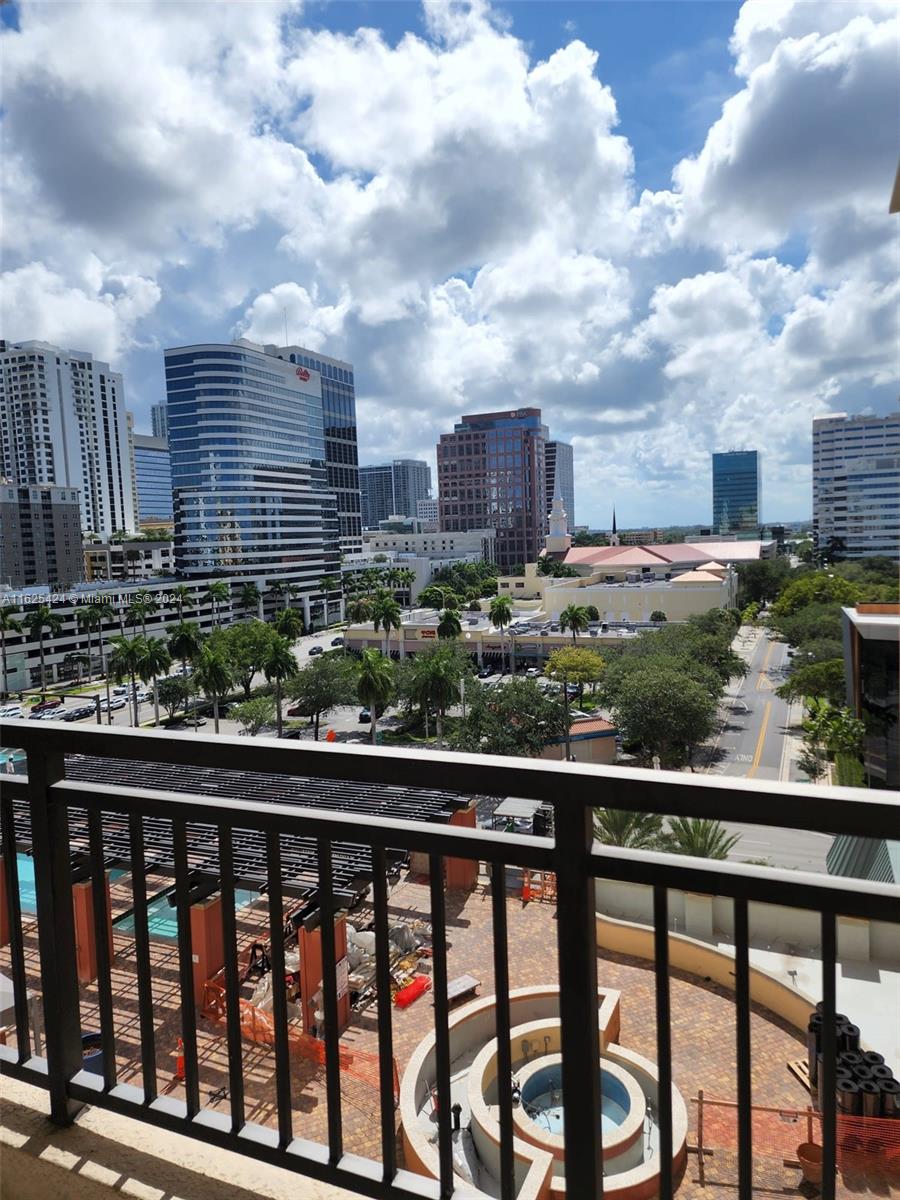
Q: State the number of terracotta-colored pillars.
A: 5